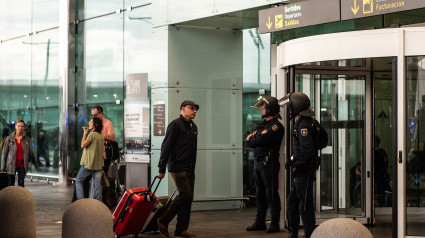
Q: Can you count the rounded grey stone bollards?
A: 3